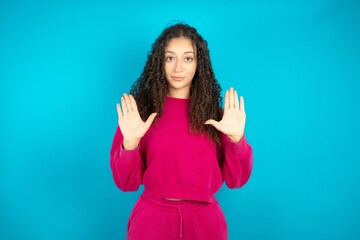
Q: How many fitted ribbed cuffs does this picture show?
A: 2